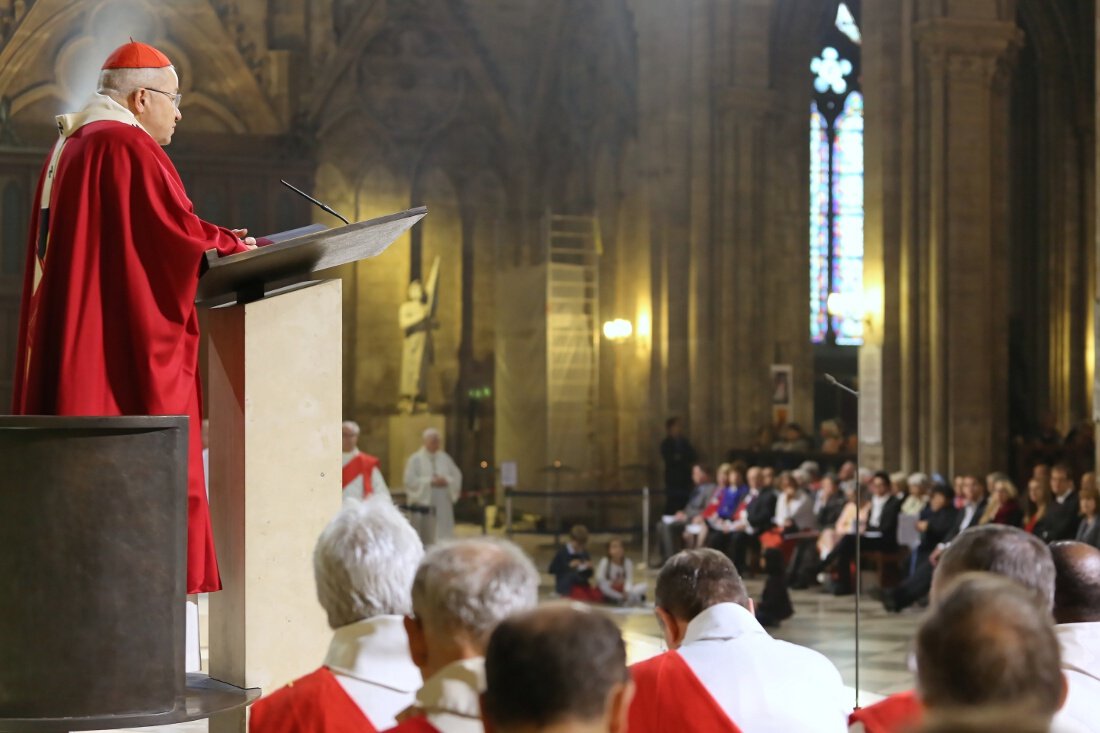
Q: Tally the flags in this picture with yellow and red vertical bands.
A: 0